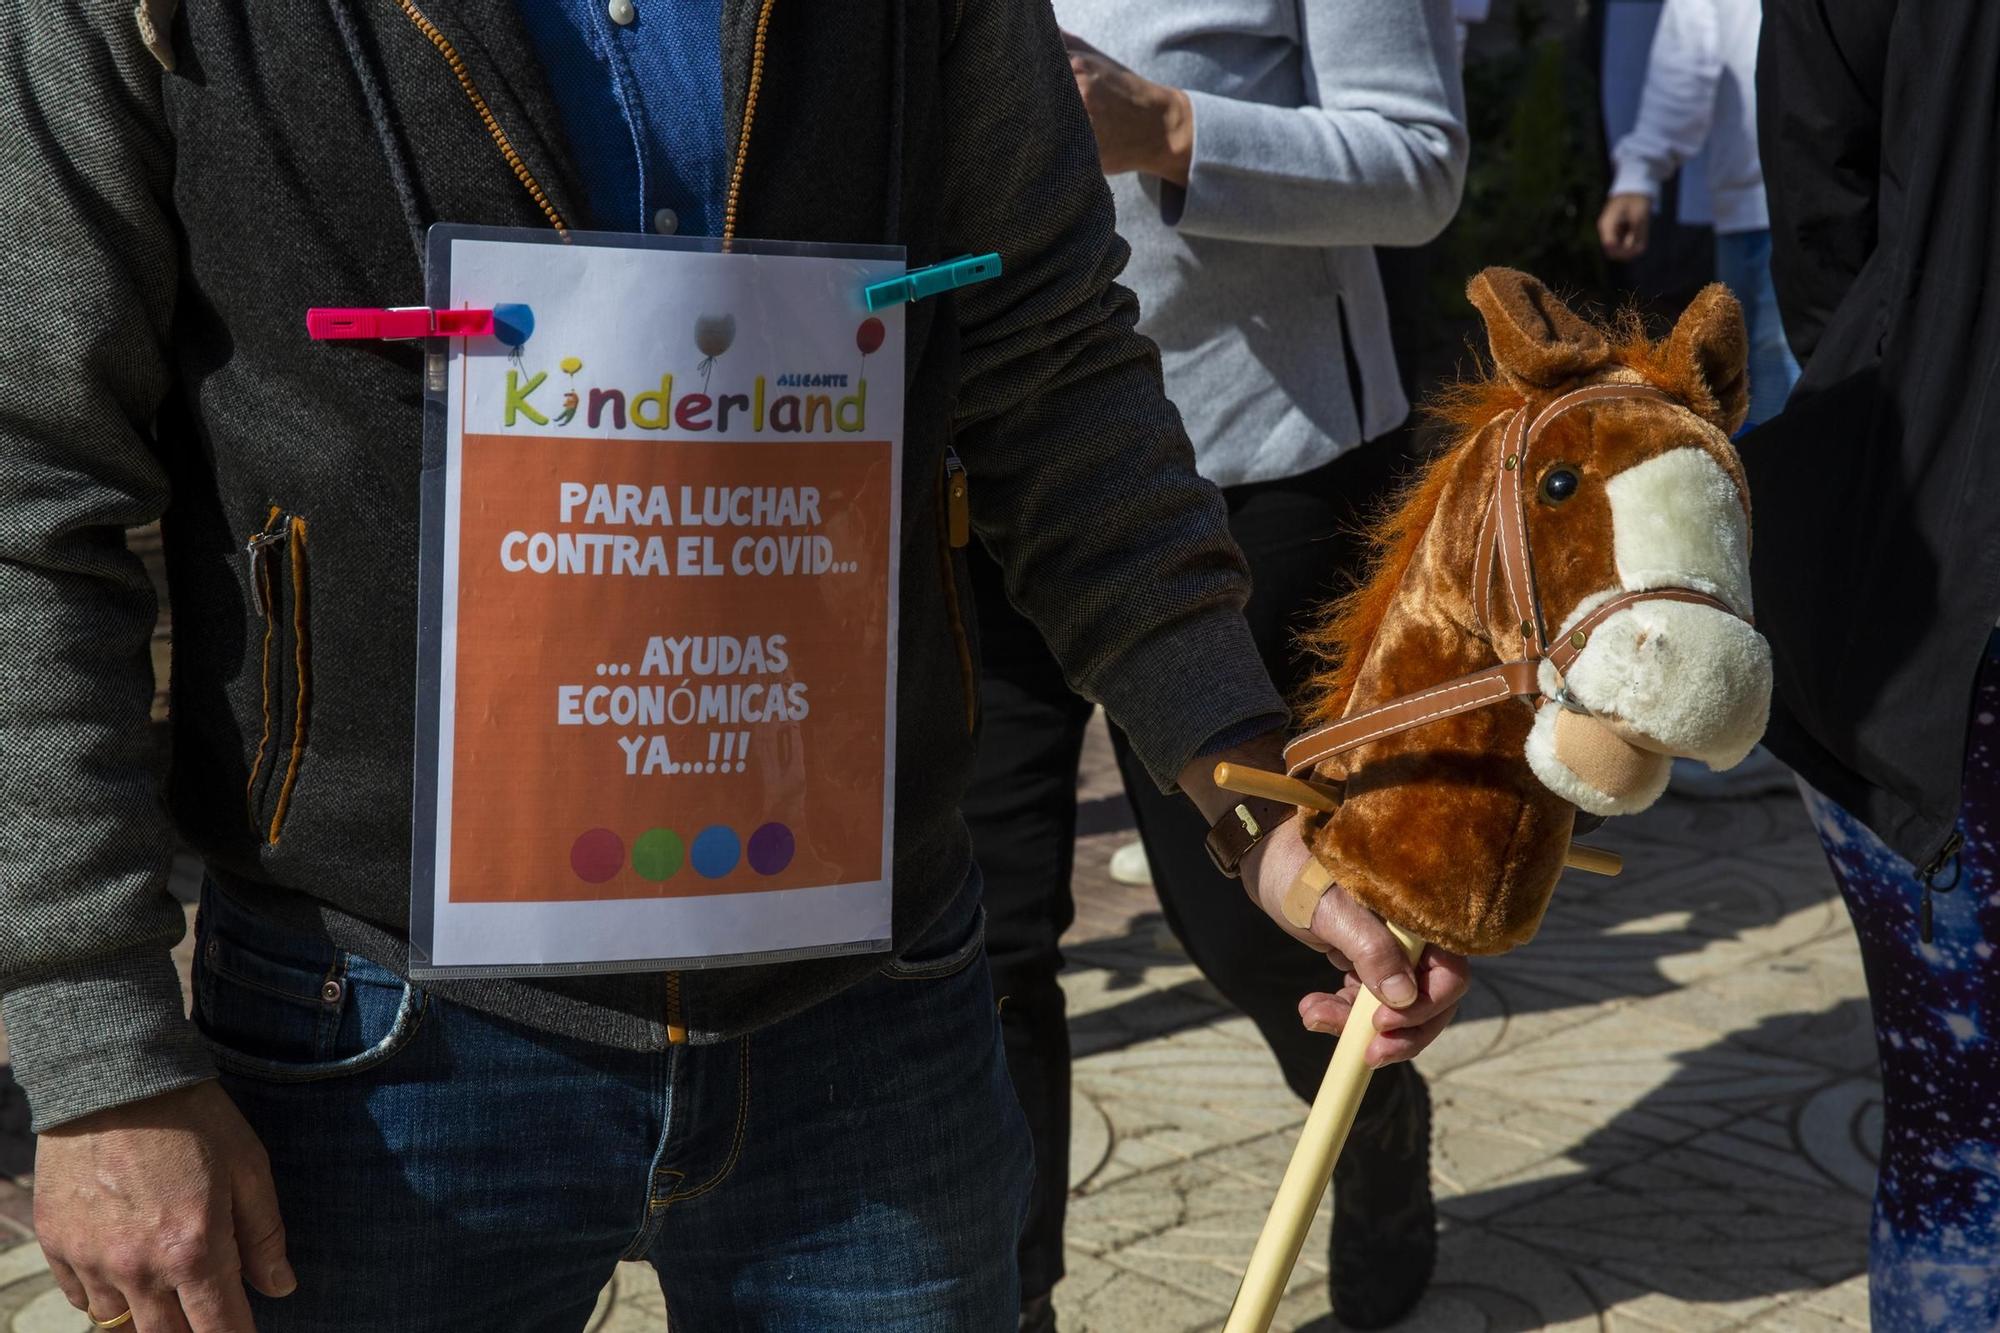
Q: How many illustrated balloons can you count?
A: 4